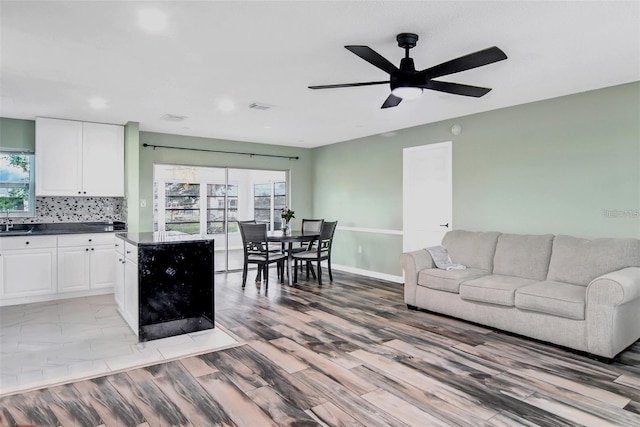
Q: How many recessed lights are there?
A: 3